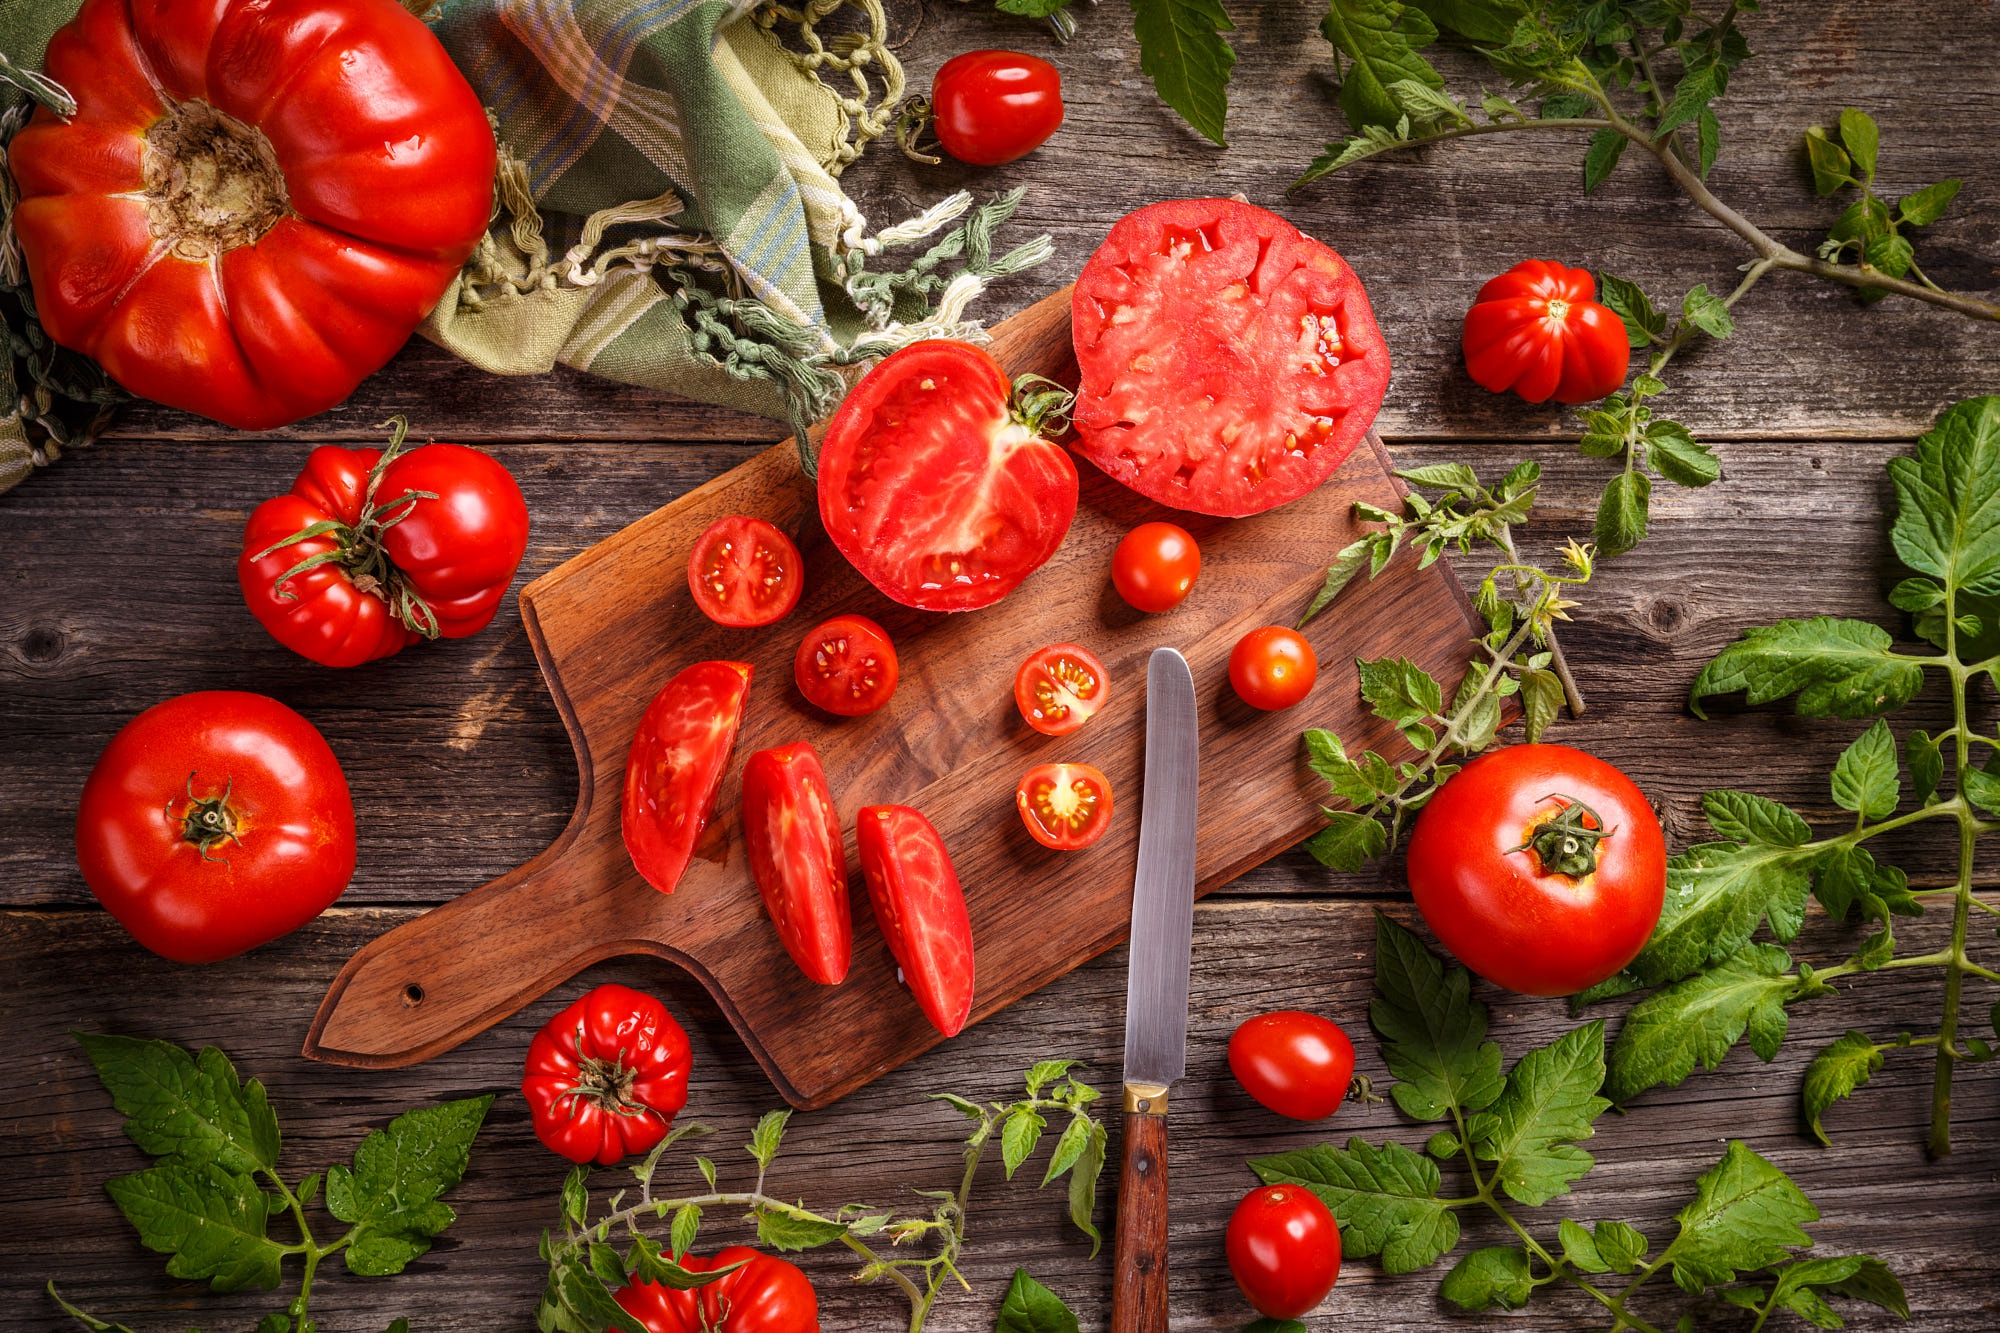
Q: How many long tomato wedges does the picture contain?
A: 3